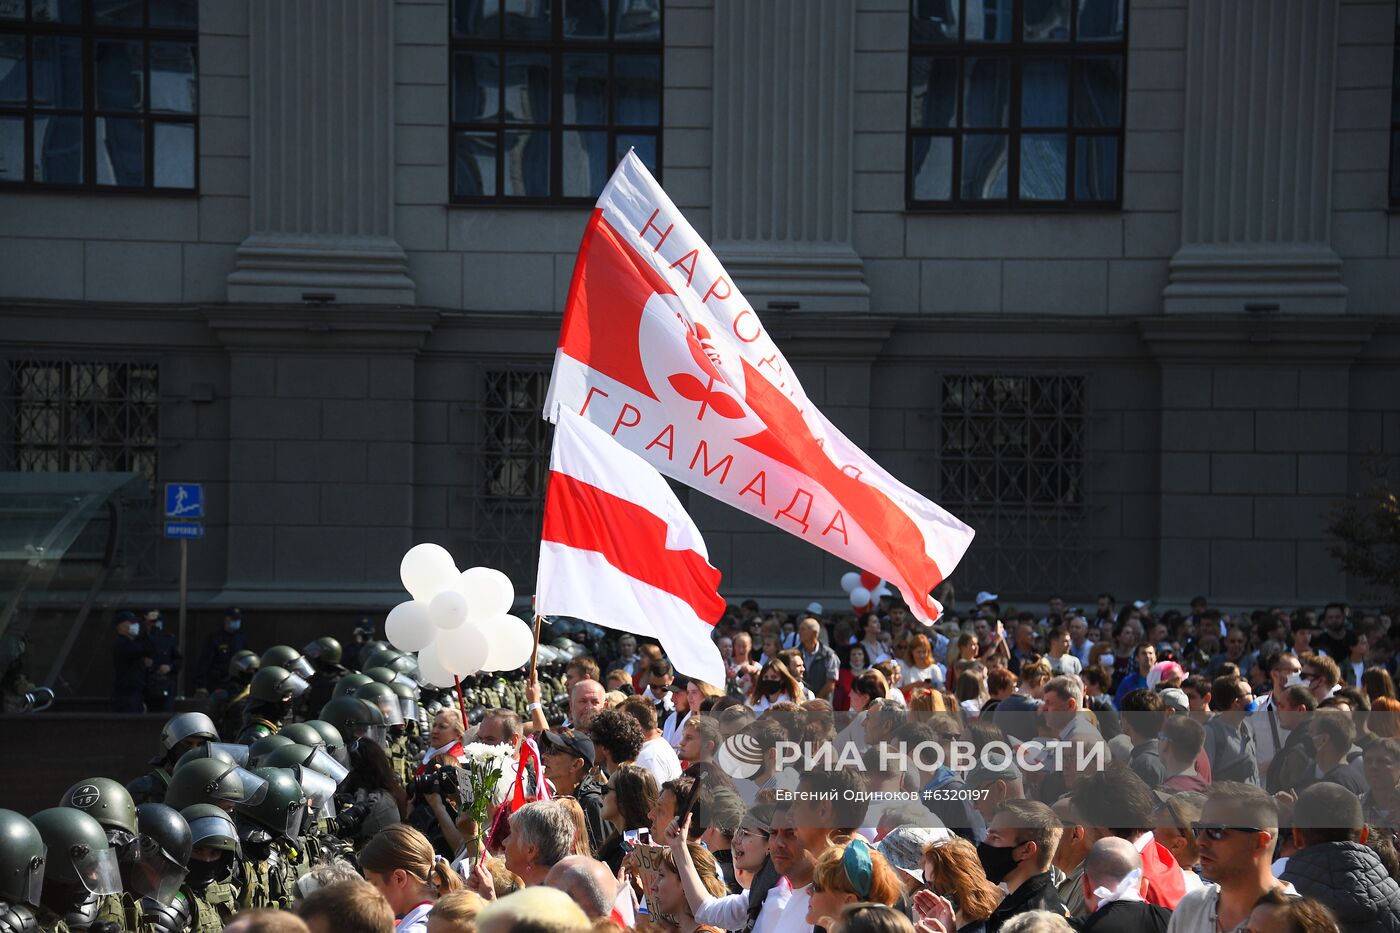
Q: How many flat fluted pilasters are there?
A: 3